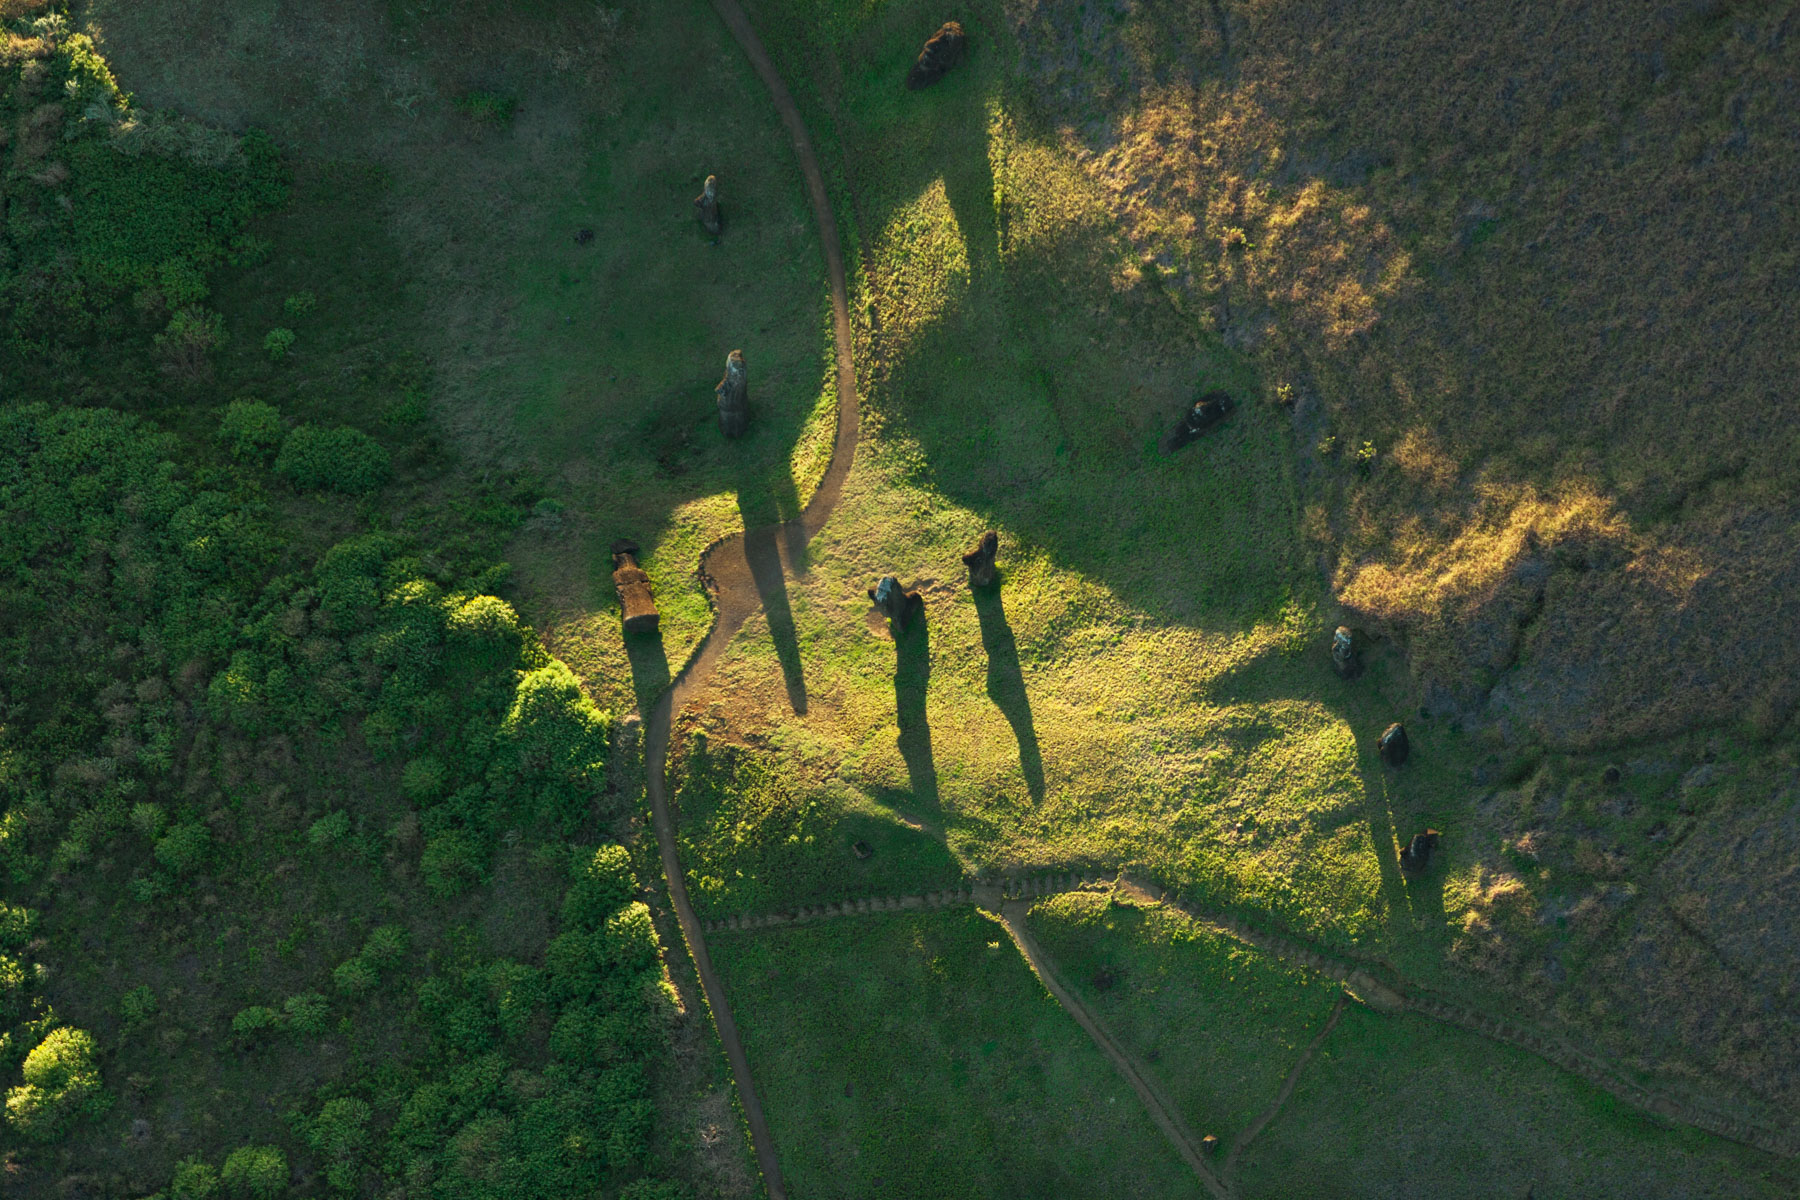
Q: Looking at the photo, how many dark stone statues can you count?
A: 10